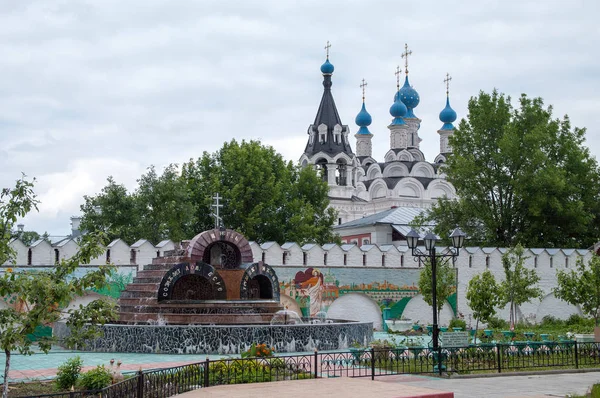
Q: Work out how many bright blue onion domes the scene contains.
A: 5